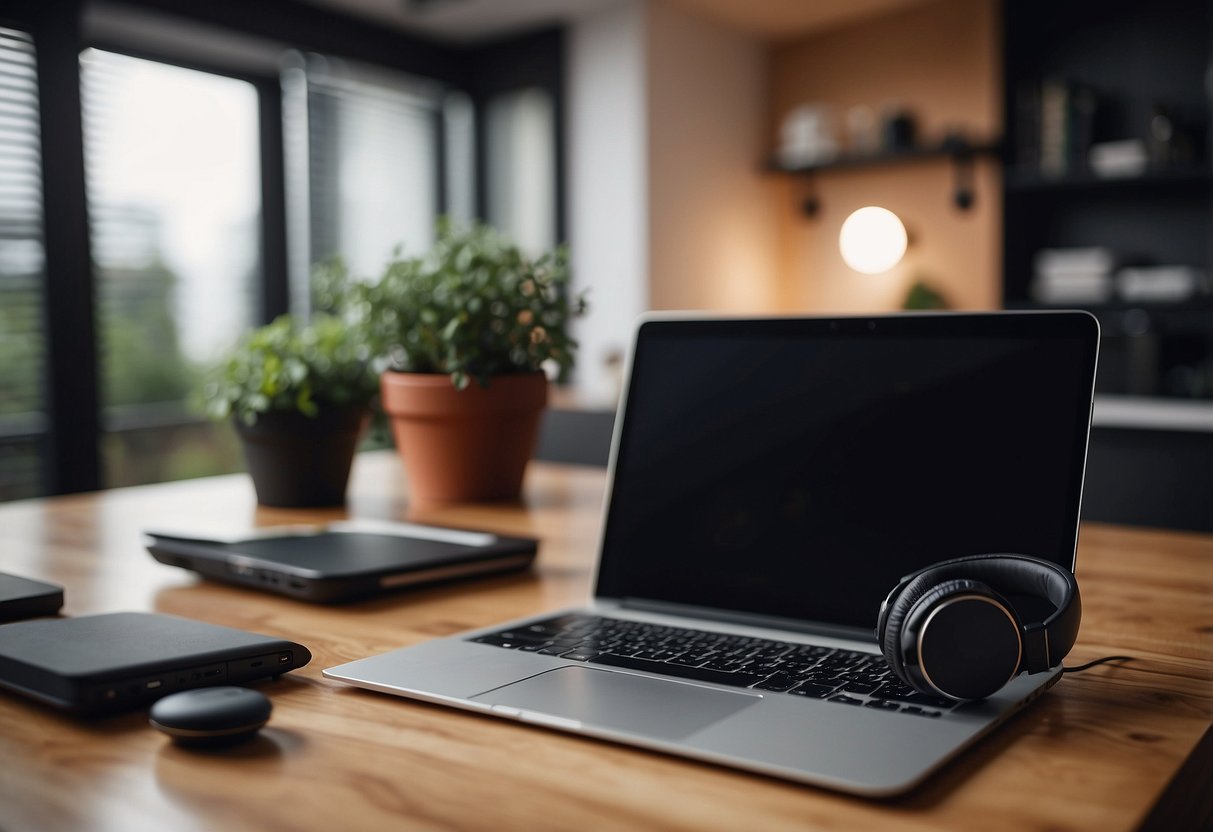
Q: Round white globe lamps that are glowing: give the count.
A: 1